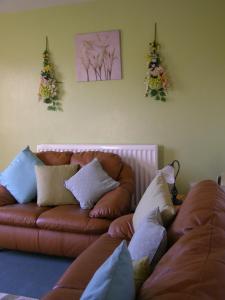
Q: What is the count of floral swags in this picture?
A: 2